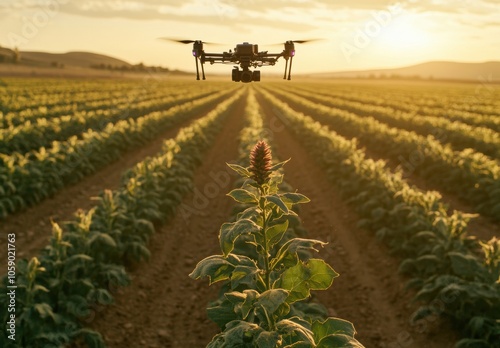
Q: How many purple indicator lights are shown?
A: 2